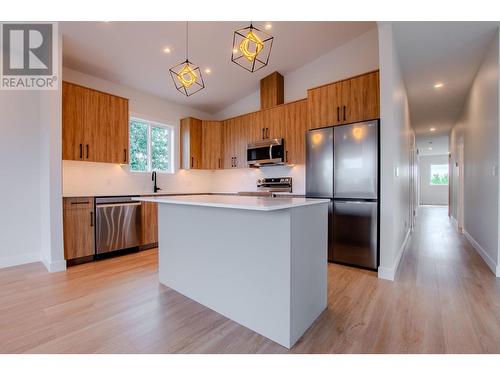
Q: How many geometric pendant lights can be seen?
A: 2